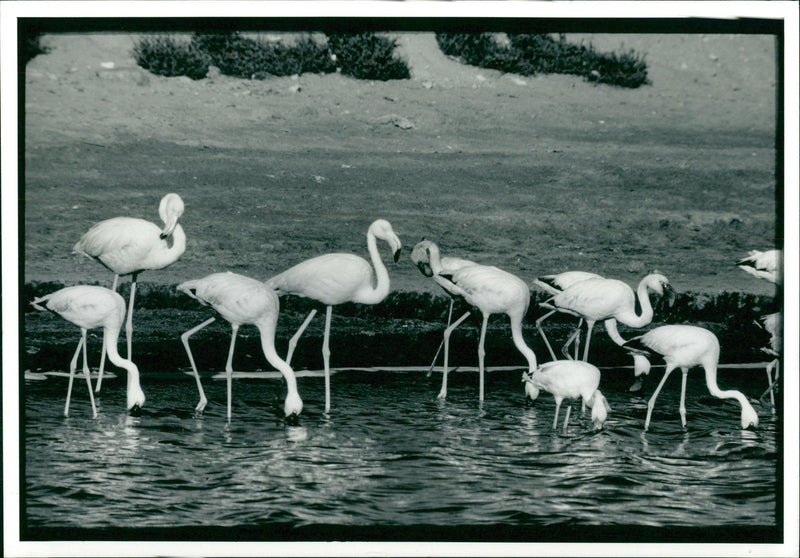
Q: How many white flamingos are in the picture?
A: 12